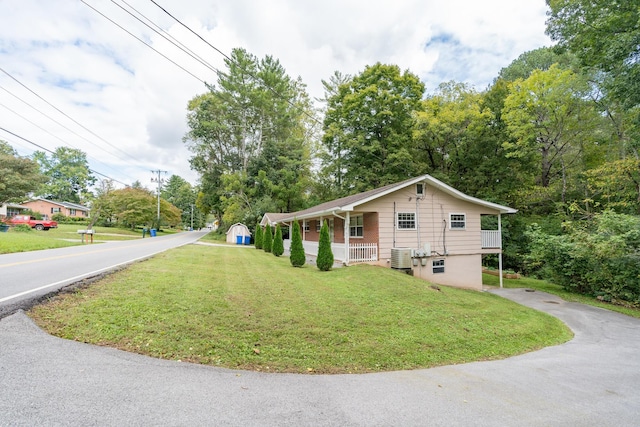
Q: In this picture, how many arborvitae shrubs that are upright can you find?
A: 5